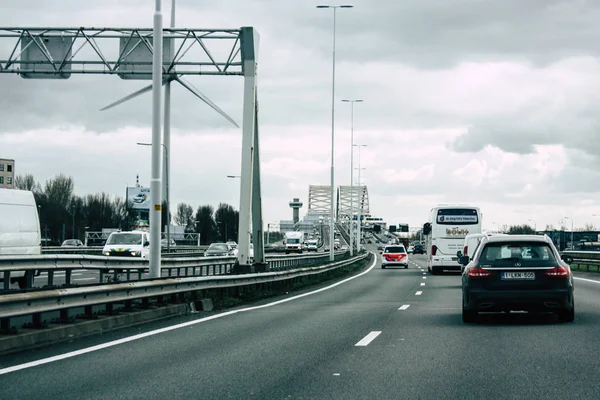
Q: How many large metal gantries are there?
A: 1